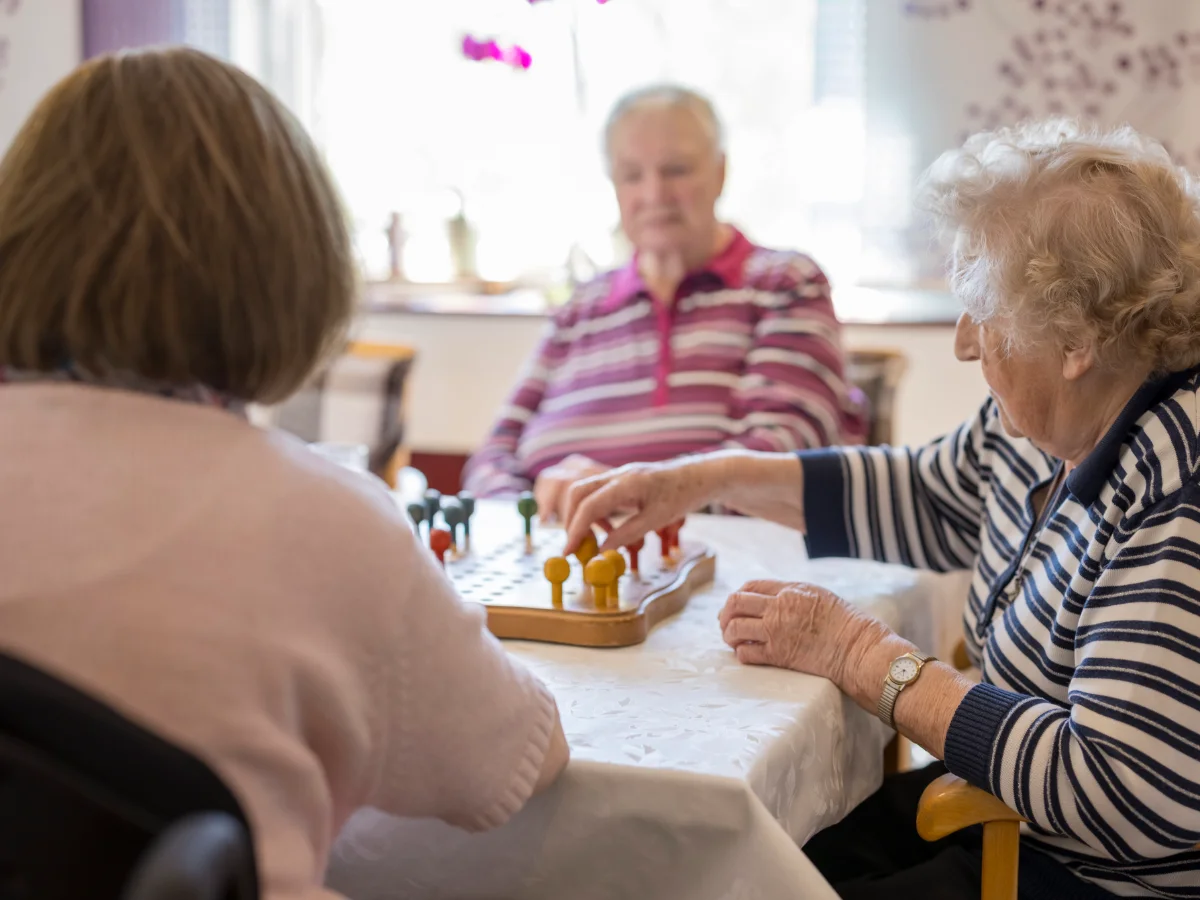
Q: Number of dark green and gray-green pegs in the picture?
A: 5